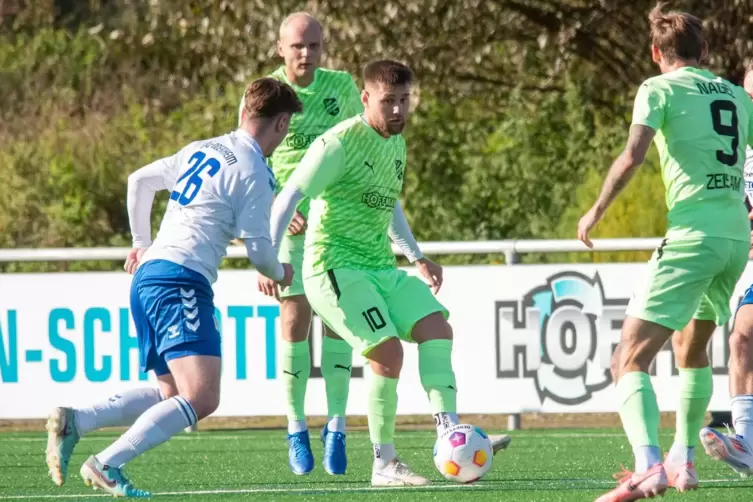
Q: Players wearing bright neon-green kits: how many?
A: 3